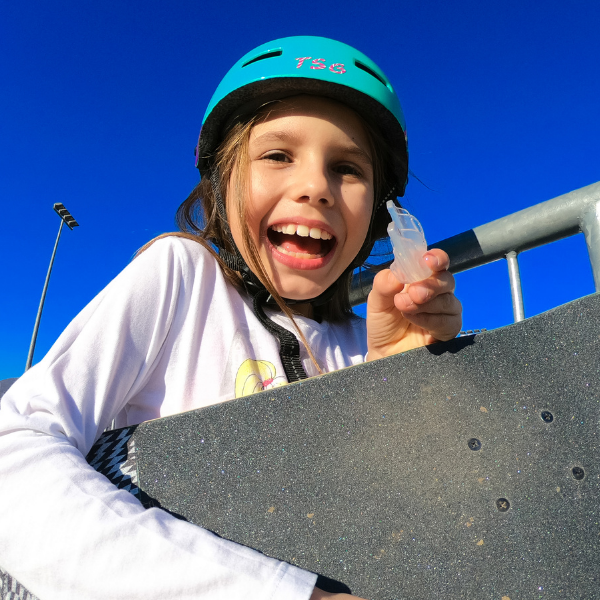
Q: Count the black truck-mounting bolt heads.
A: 4